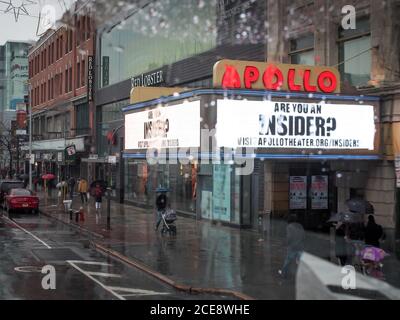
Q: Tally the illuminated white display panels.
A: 2